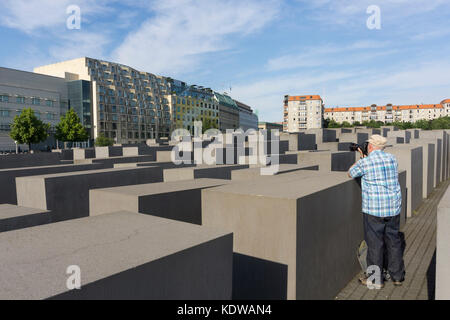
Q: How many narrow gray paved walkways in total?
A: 1